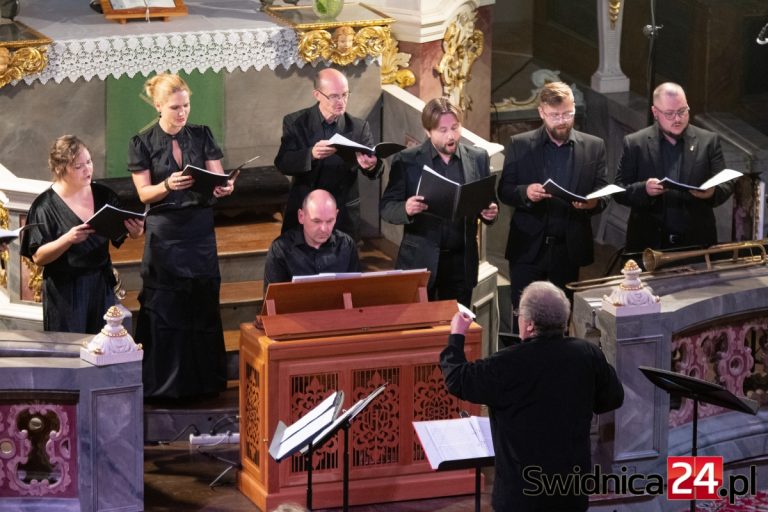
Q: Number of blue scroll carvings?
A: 0